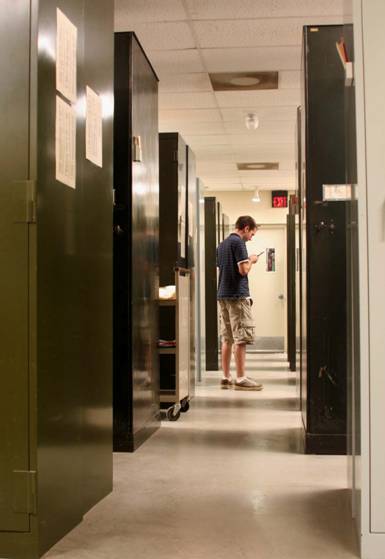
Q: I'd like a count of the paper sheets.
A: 3